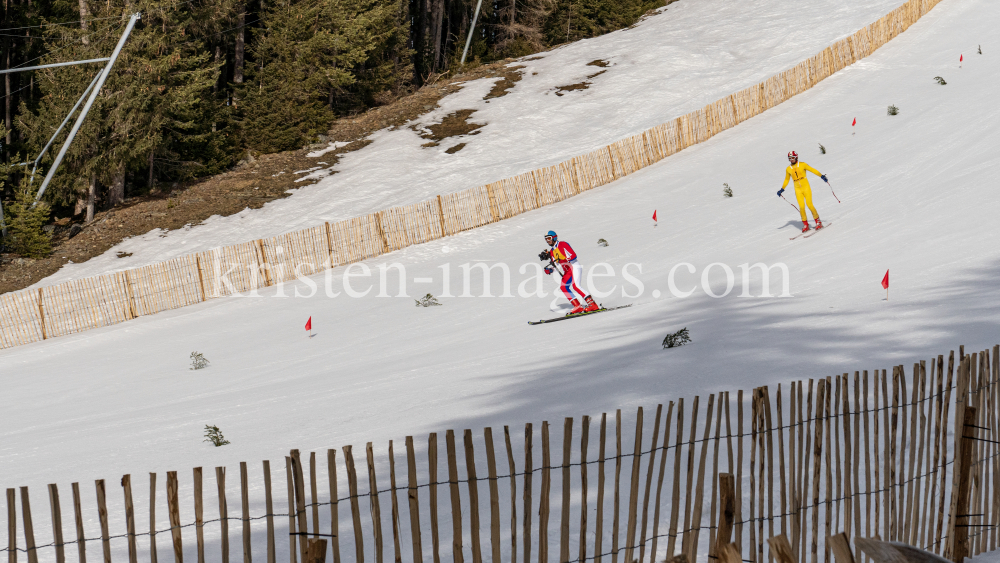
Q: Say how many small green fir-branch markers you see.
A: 10